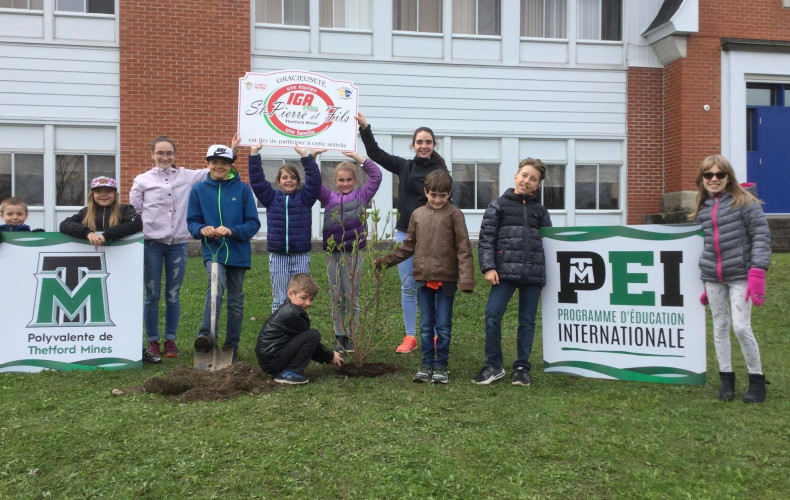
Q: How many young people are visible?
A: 11